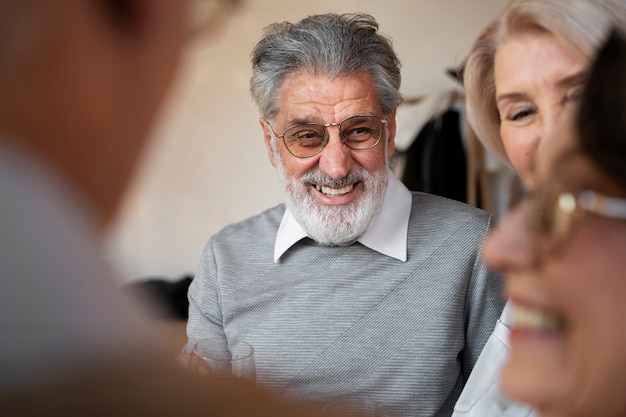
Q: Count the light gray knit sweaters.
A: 1